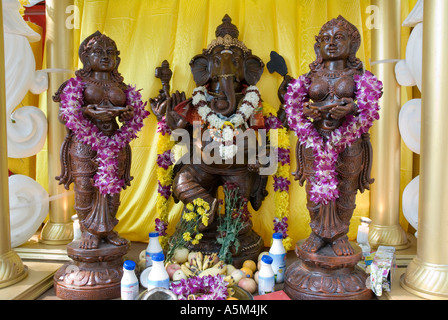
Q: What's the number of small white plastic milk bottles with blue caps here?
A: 5